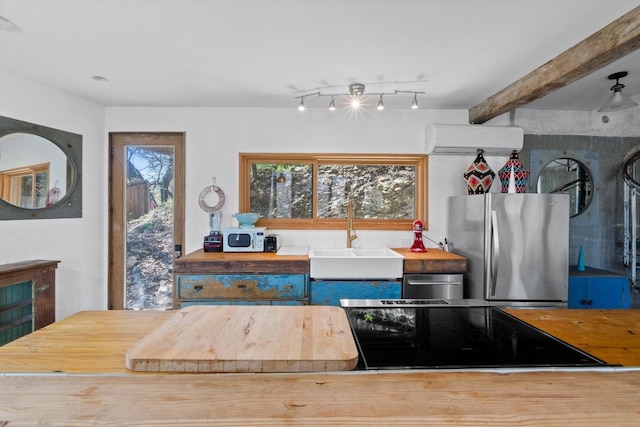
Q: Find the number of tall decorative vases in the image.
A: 2